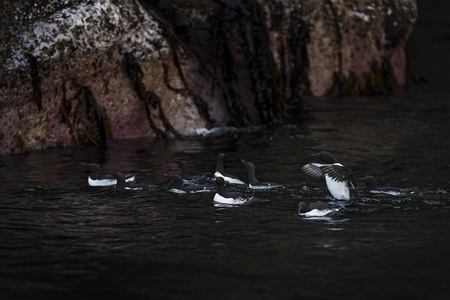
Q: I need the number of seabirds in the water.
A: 10